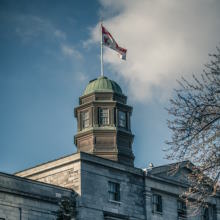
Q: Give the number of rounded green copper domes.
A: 1